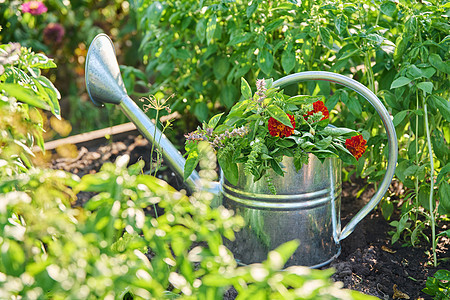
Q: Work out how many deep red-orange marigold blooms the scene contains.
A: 3